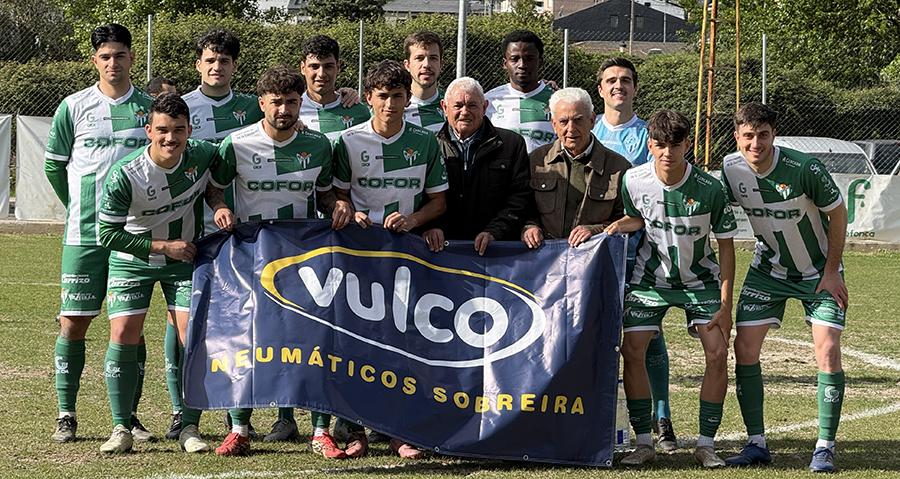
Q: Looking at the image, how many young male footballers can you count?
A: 11